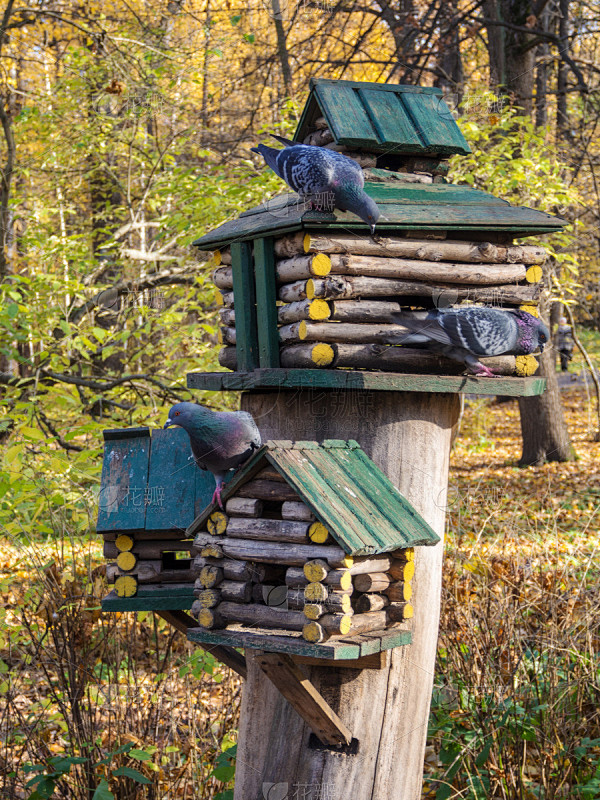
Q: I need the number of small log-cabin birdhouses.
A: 3